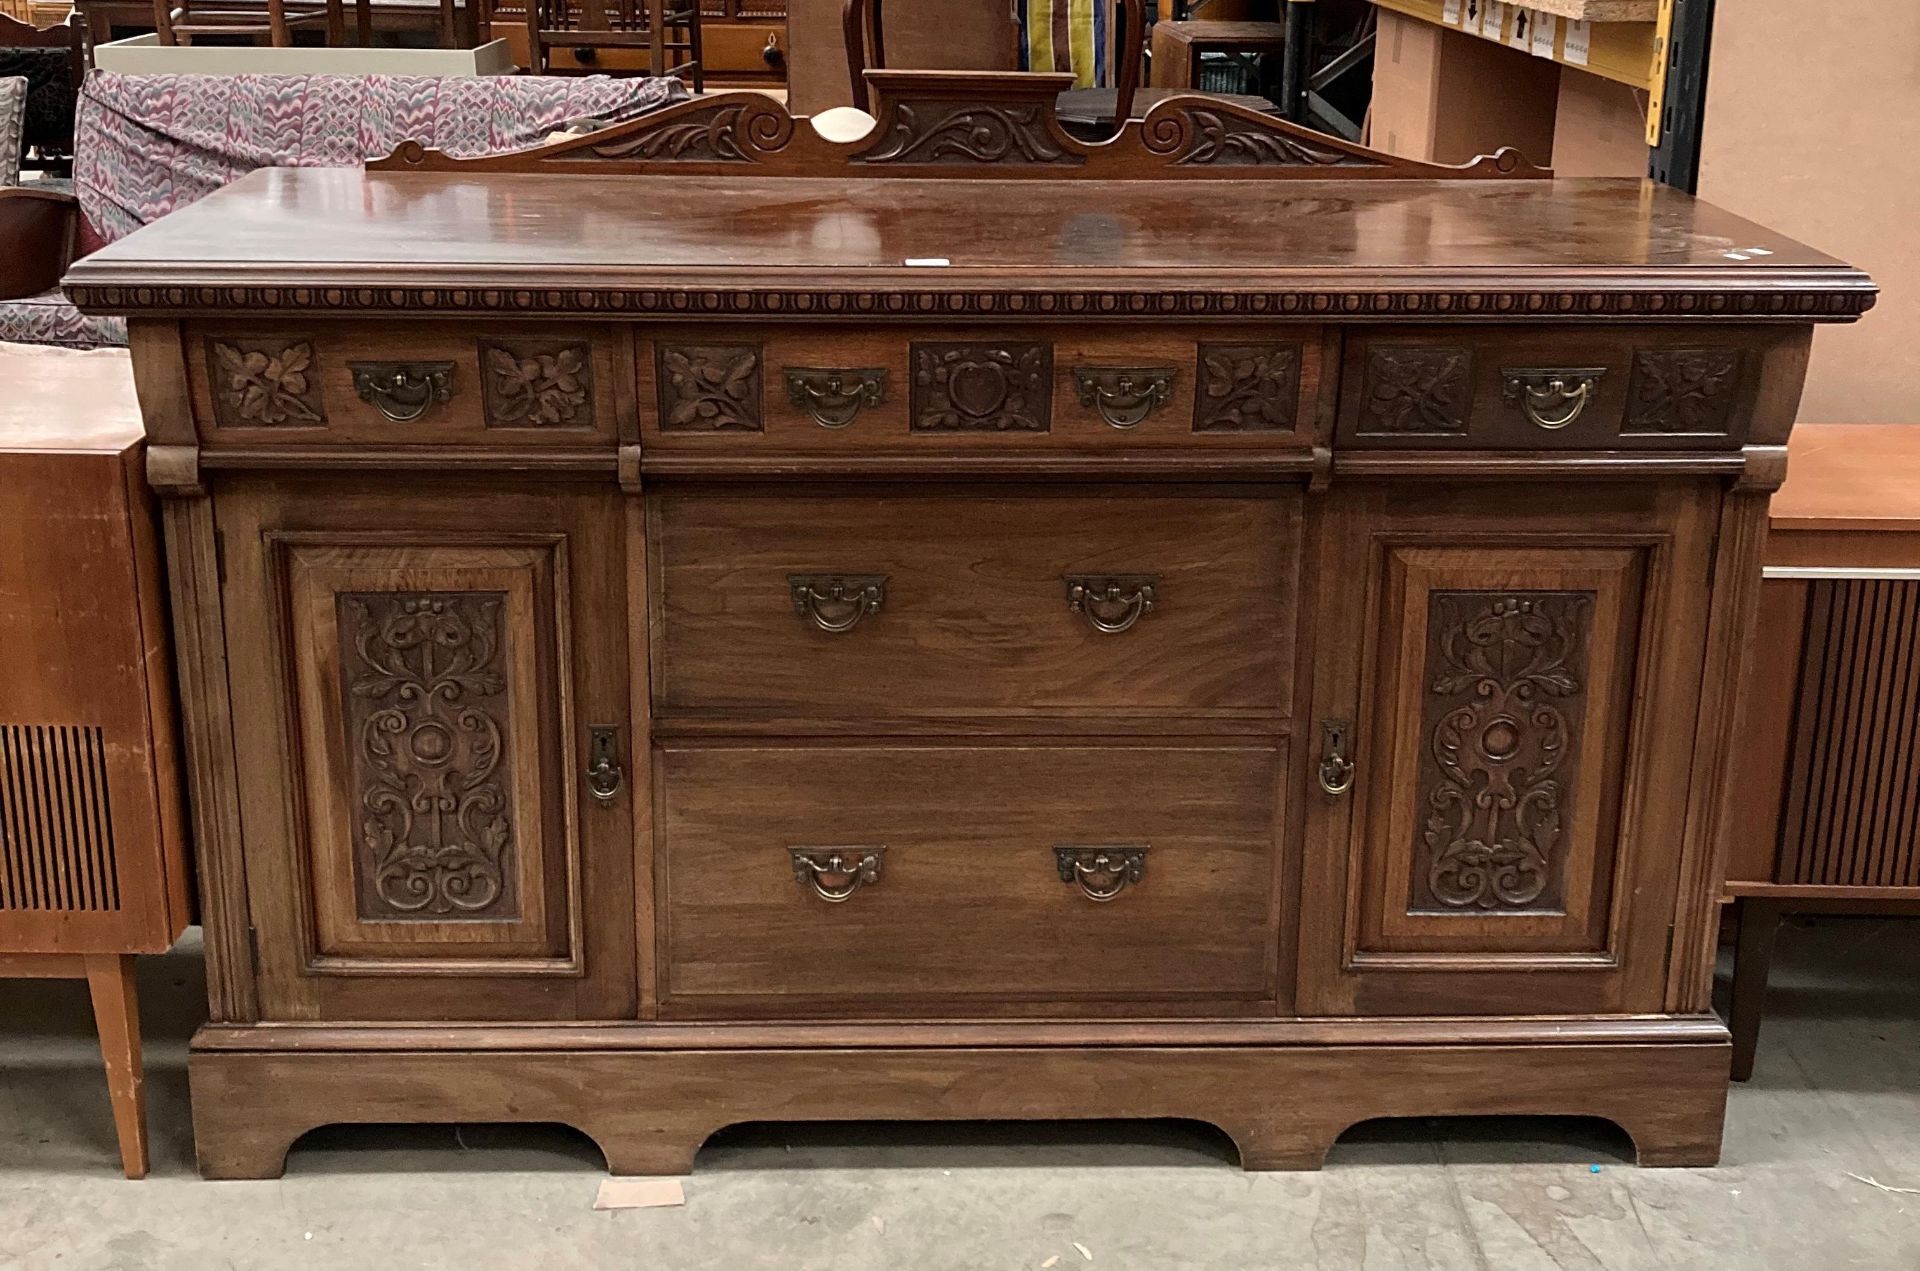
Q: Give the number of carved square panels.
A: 7